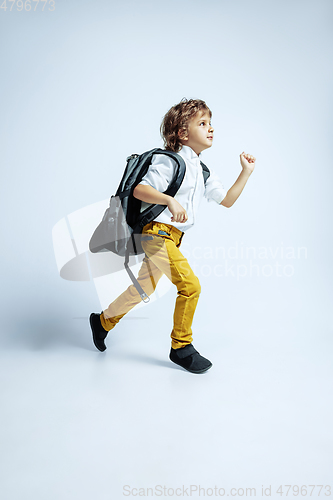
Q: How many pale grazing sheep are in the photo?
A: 0